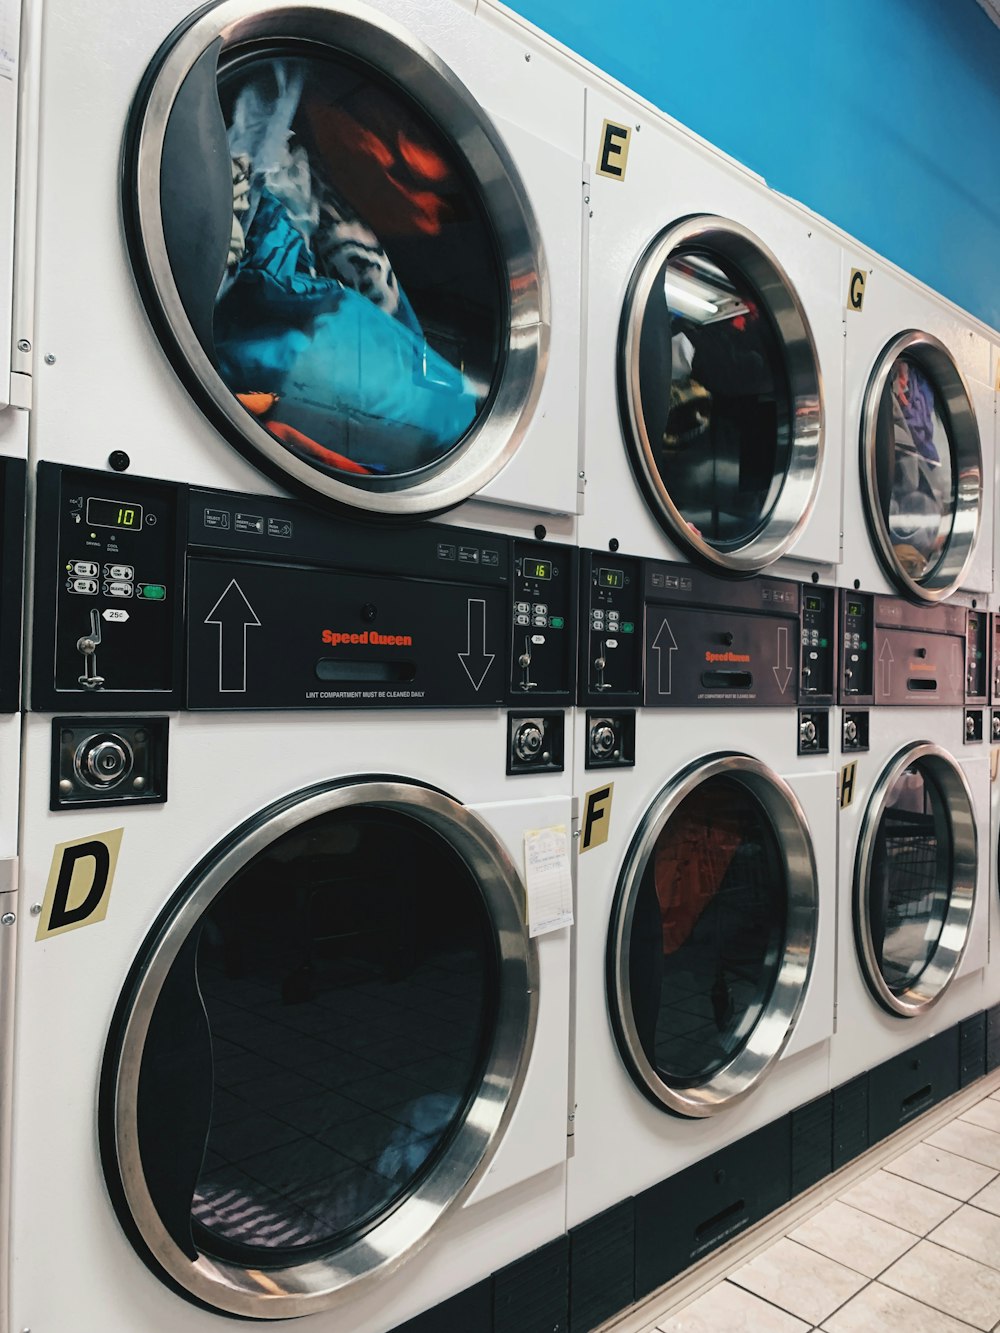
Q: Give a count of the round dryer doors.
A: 6